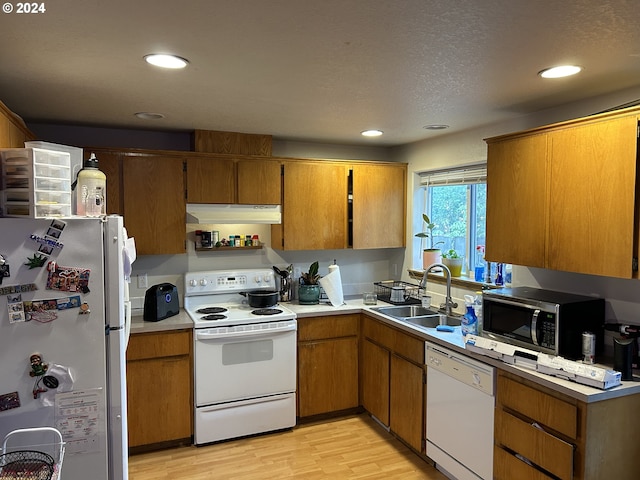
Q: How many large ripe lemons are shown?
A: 0